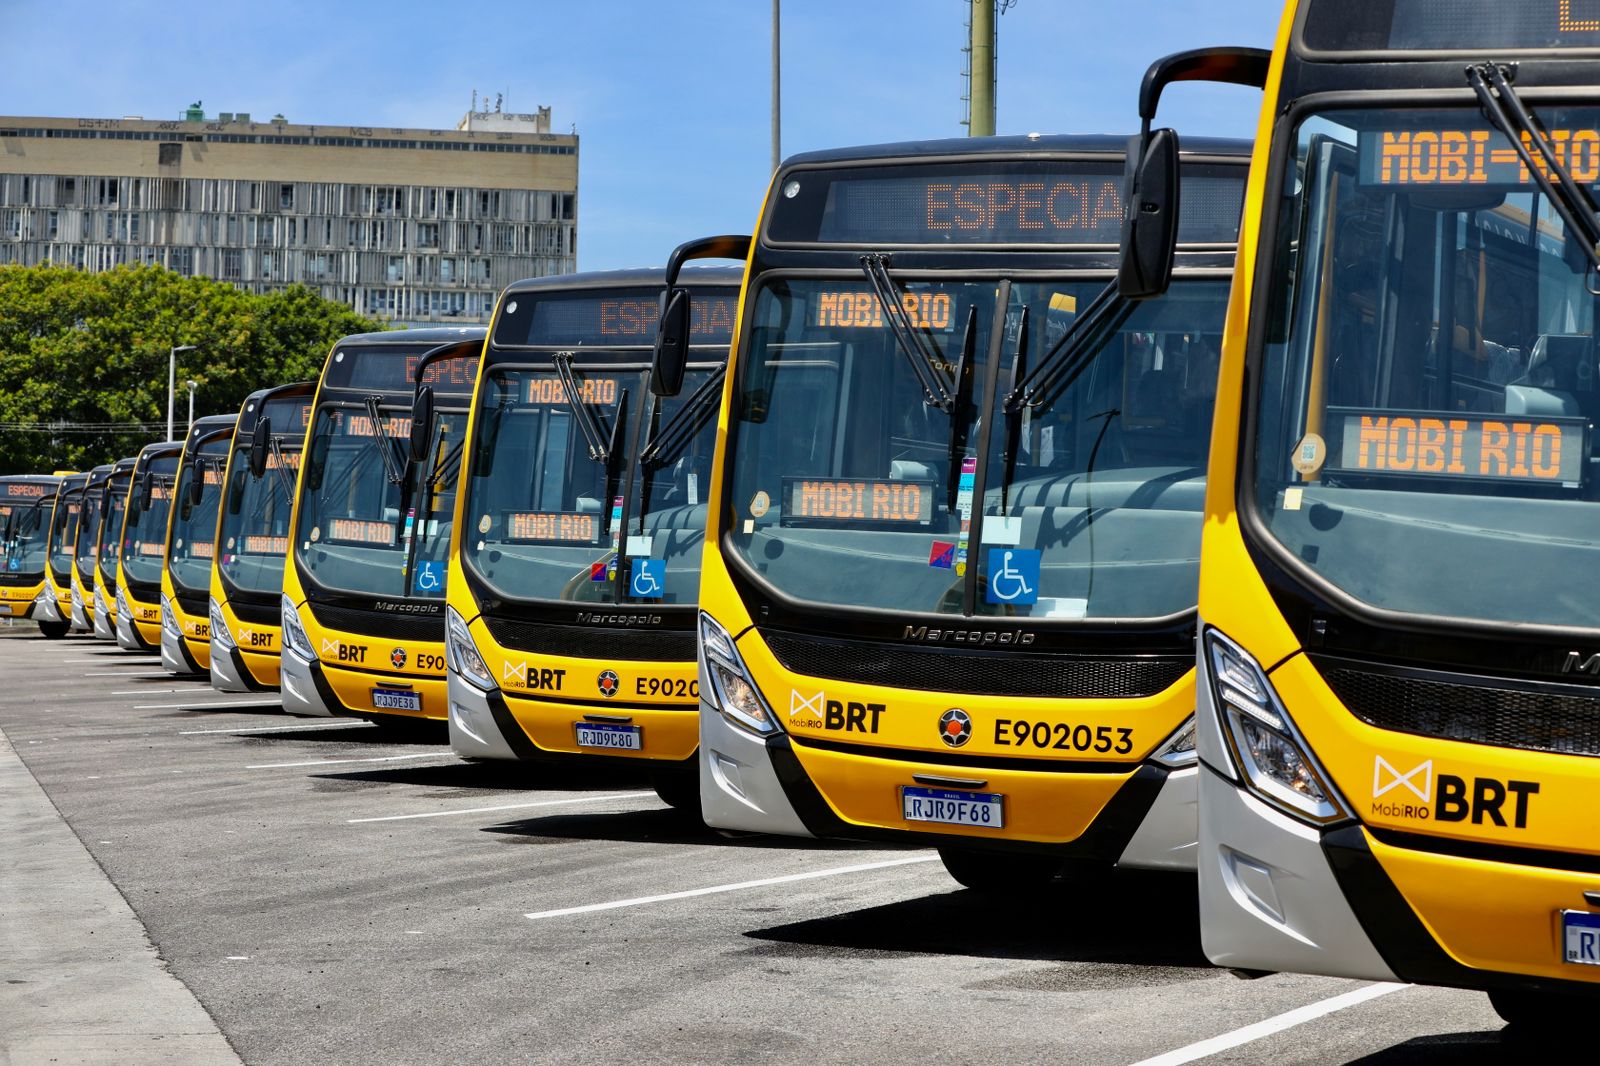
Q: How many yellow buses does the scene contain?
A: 11